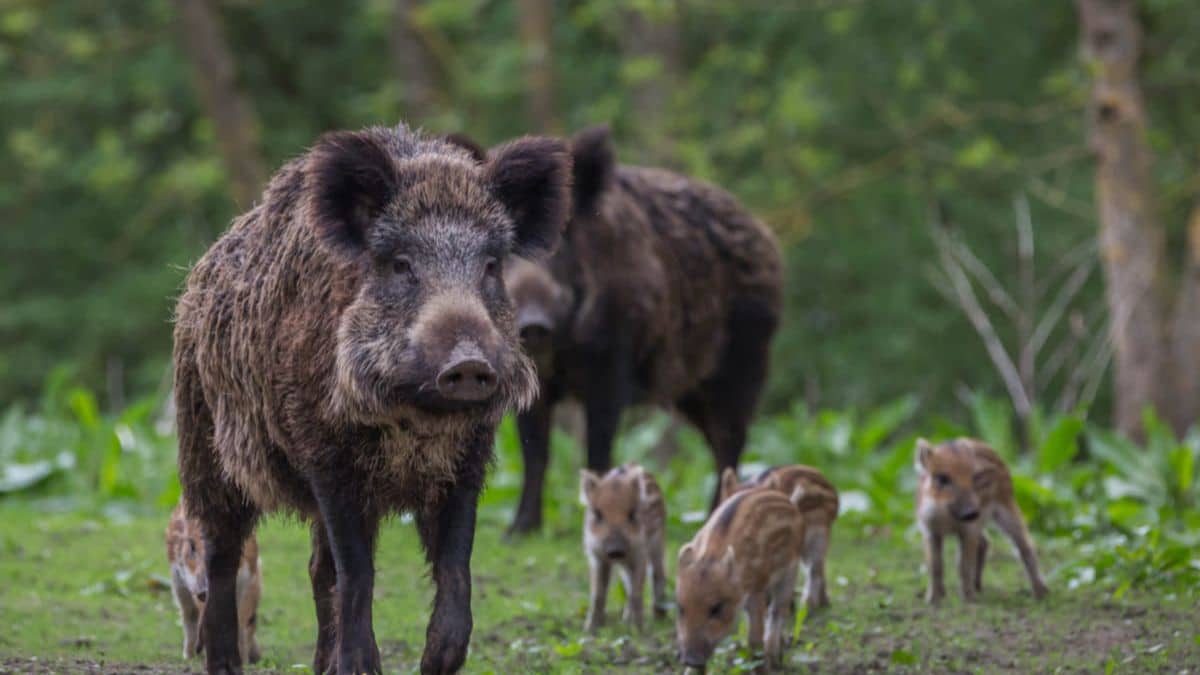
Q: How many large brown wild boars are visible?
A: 2